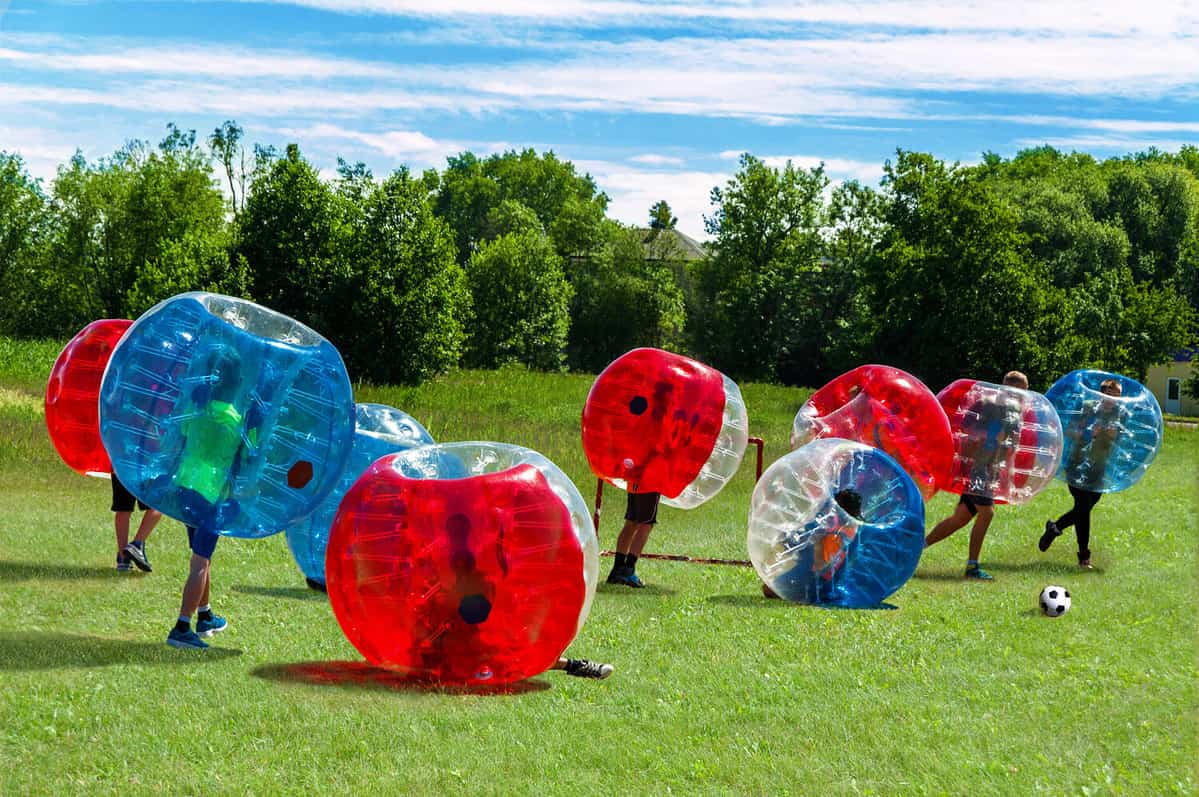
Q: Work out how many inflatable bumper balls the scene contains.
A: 9